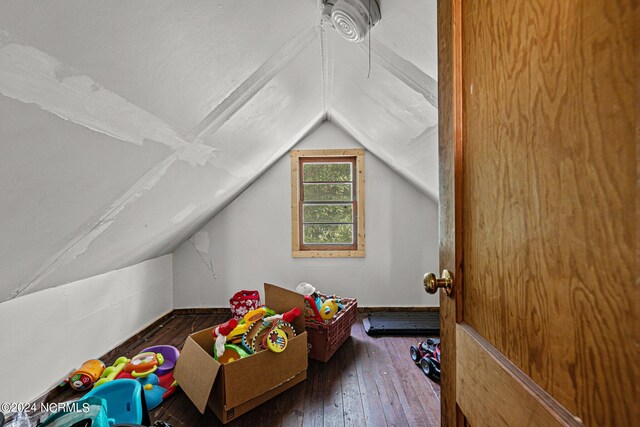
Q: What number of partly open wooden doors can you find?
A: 1